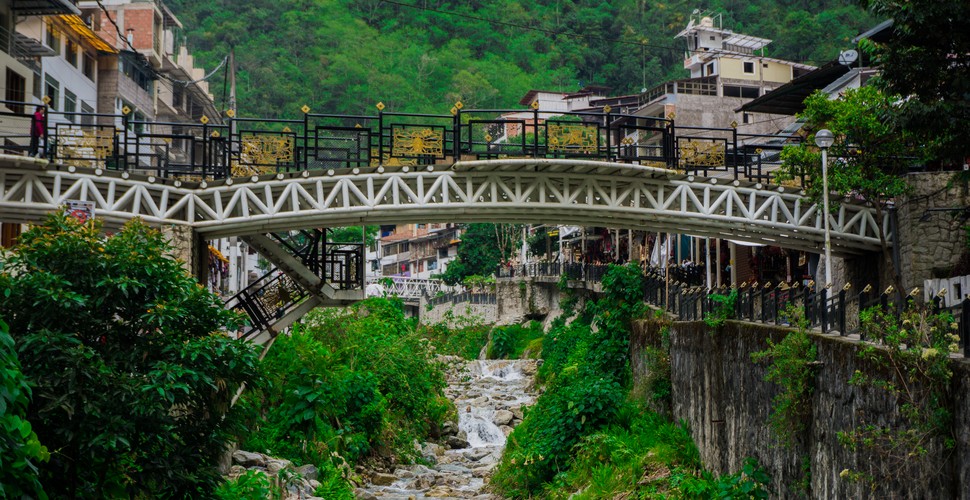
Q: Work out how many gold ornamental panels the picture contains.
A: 5